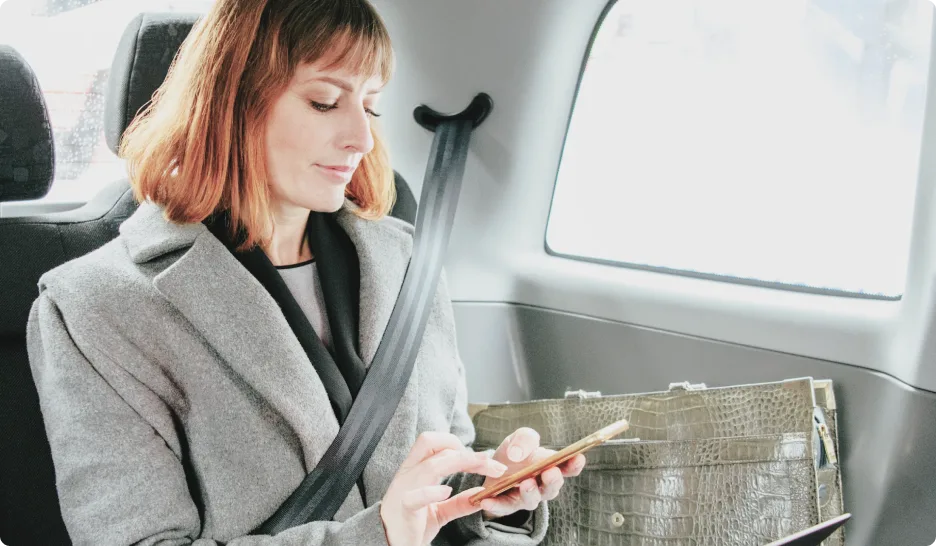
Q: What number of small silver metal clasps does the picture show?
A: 2